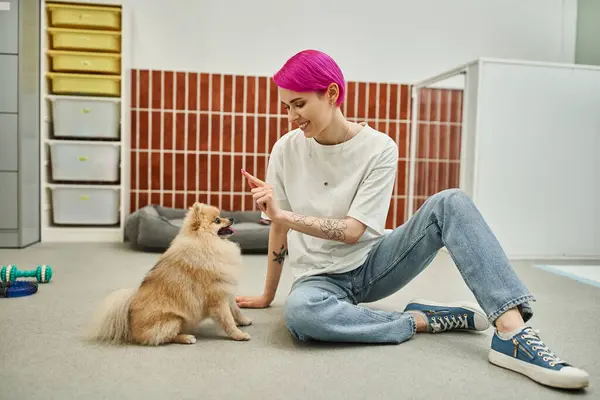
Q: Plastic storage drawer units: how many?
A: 7